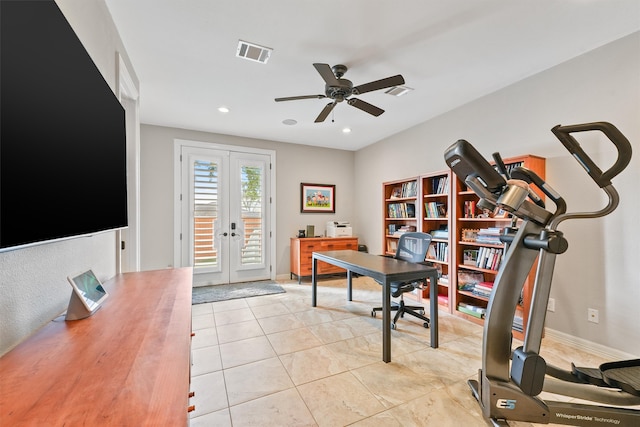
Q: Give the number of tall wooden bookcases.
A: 3